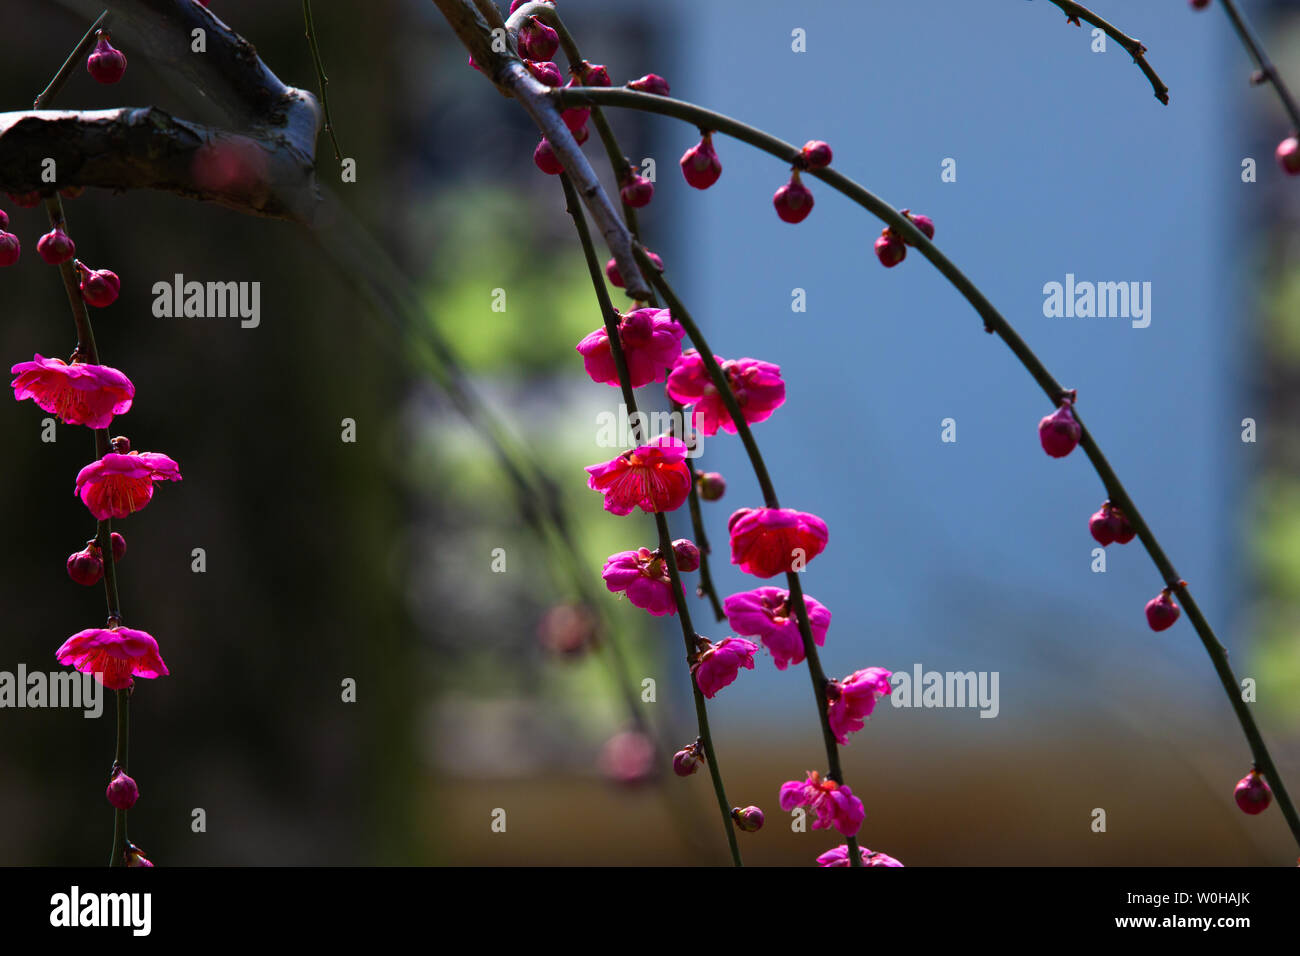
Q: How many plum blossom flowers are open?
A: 13